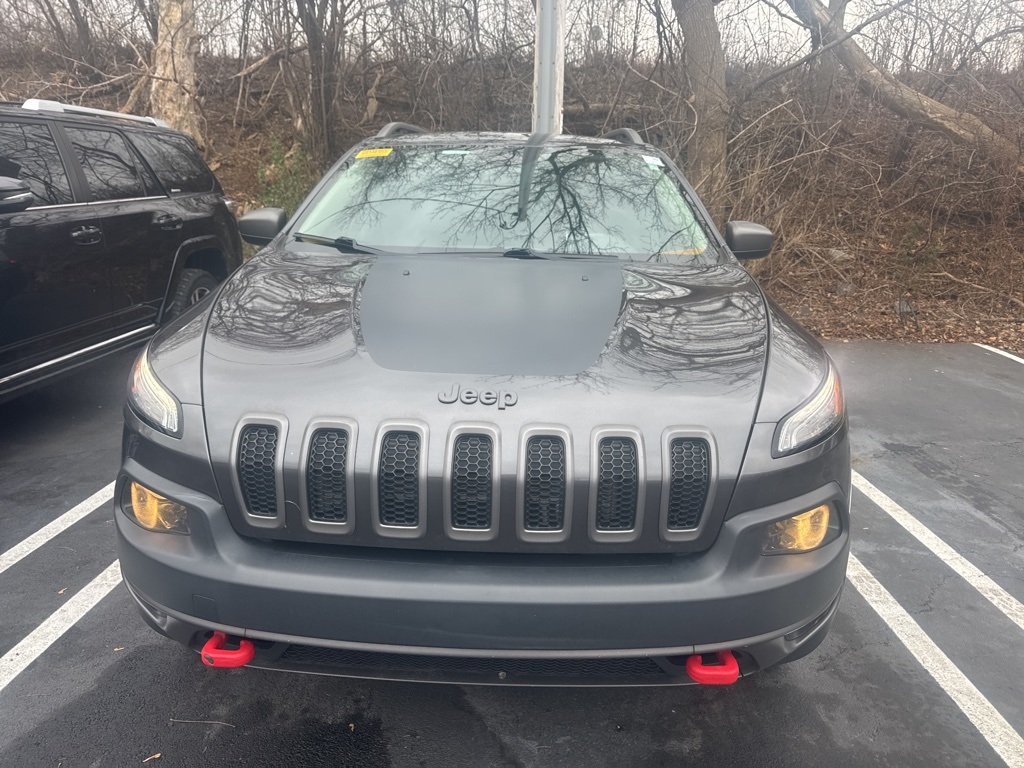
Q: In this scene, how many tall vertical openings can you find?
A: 7